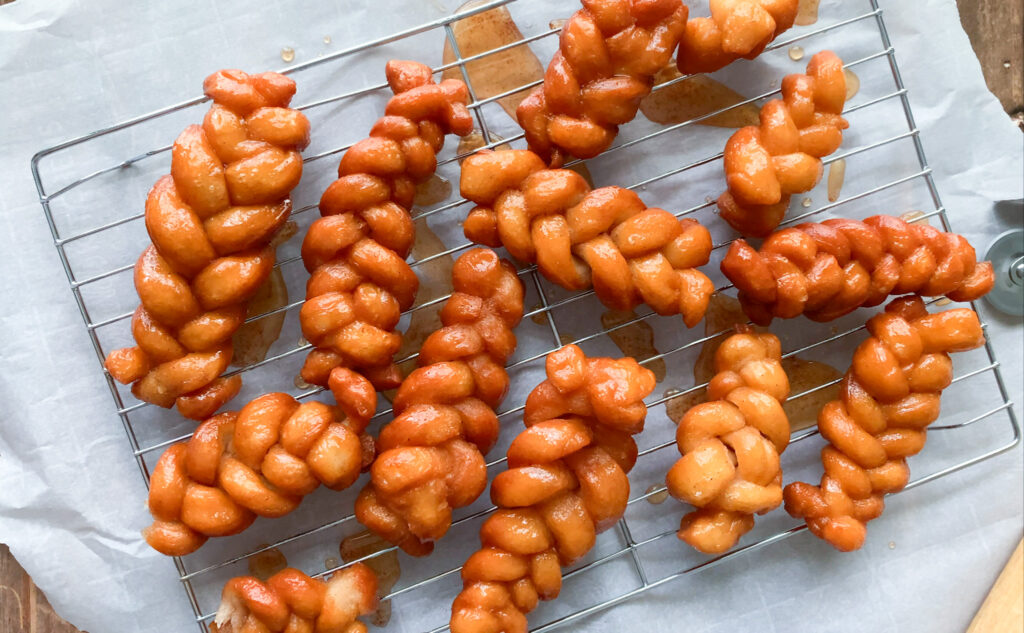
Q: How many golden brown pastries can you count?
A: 13